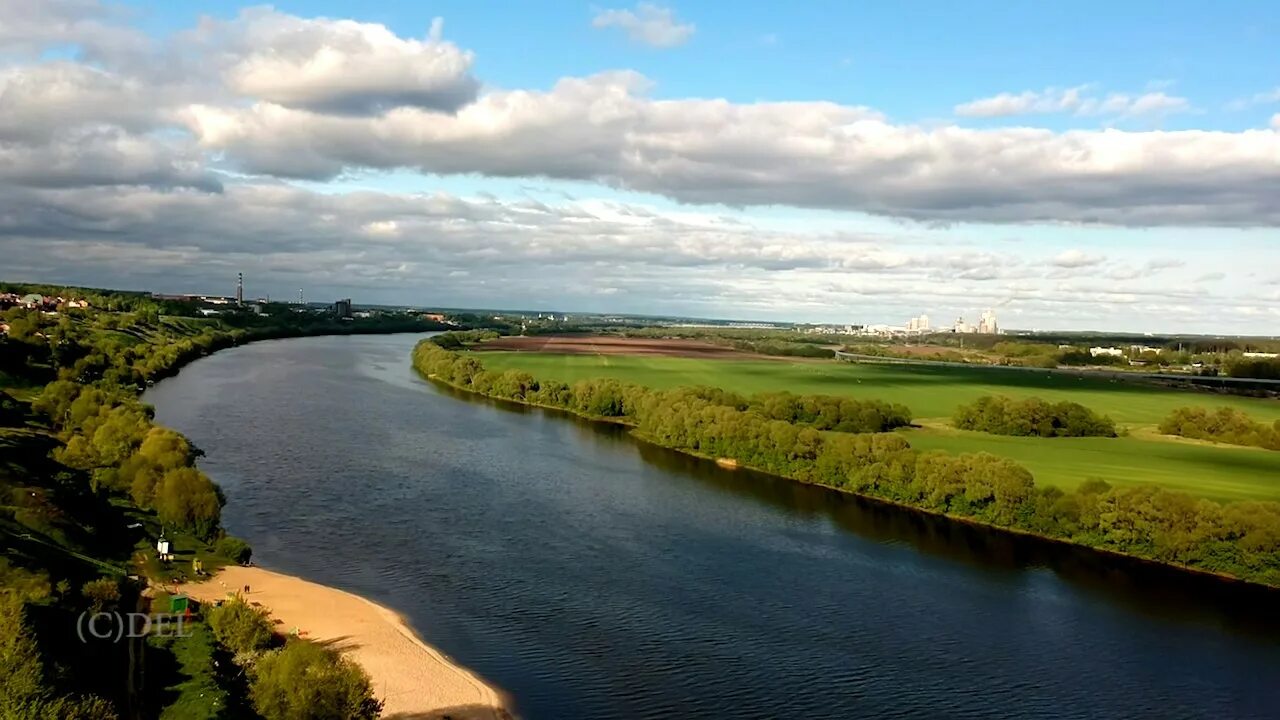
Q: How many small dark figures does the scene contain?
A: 2